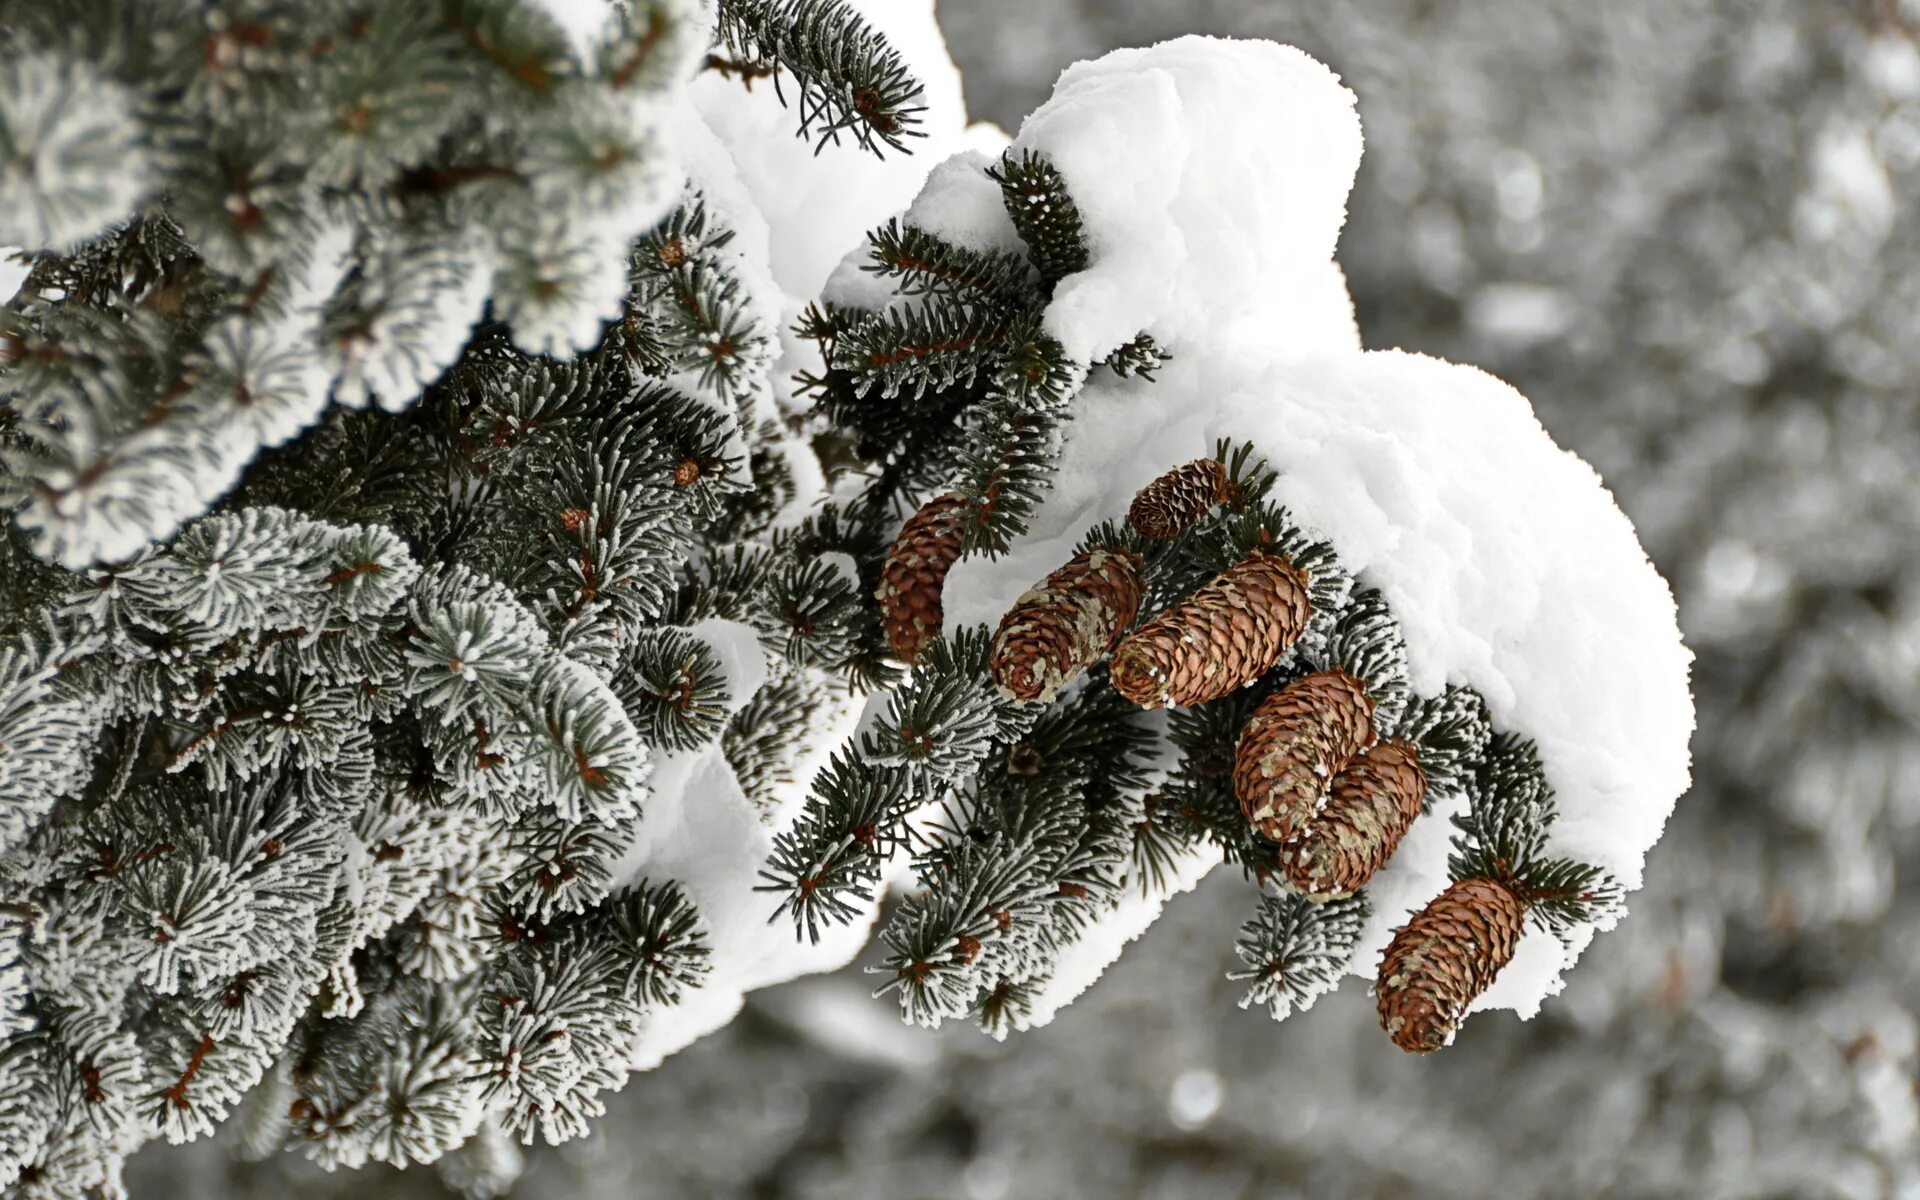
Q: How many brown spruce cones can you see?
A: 7